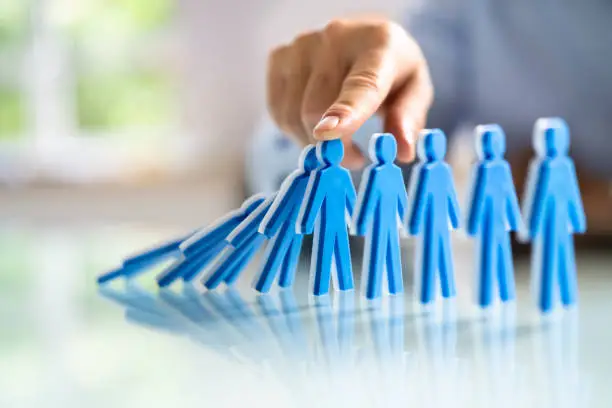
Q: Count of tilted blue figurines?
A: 4